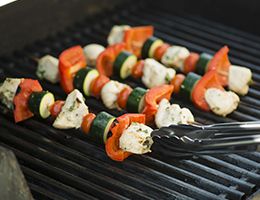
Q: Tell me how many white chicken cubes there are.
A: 12